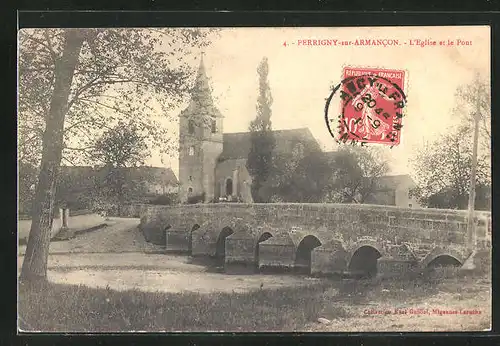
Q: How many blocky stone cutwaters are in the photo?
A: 6